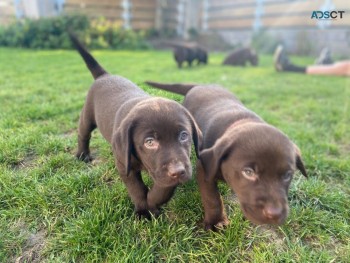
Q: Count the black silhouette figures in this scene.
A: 2